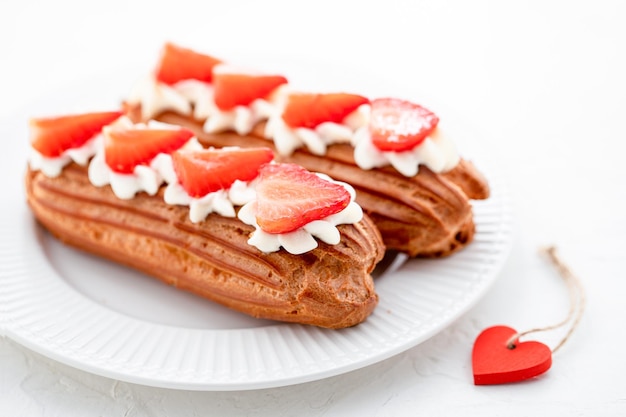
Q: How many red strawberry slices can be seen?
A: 8